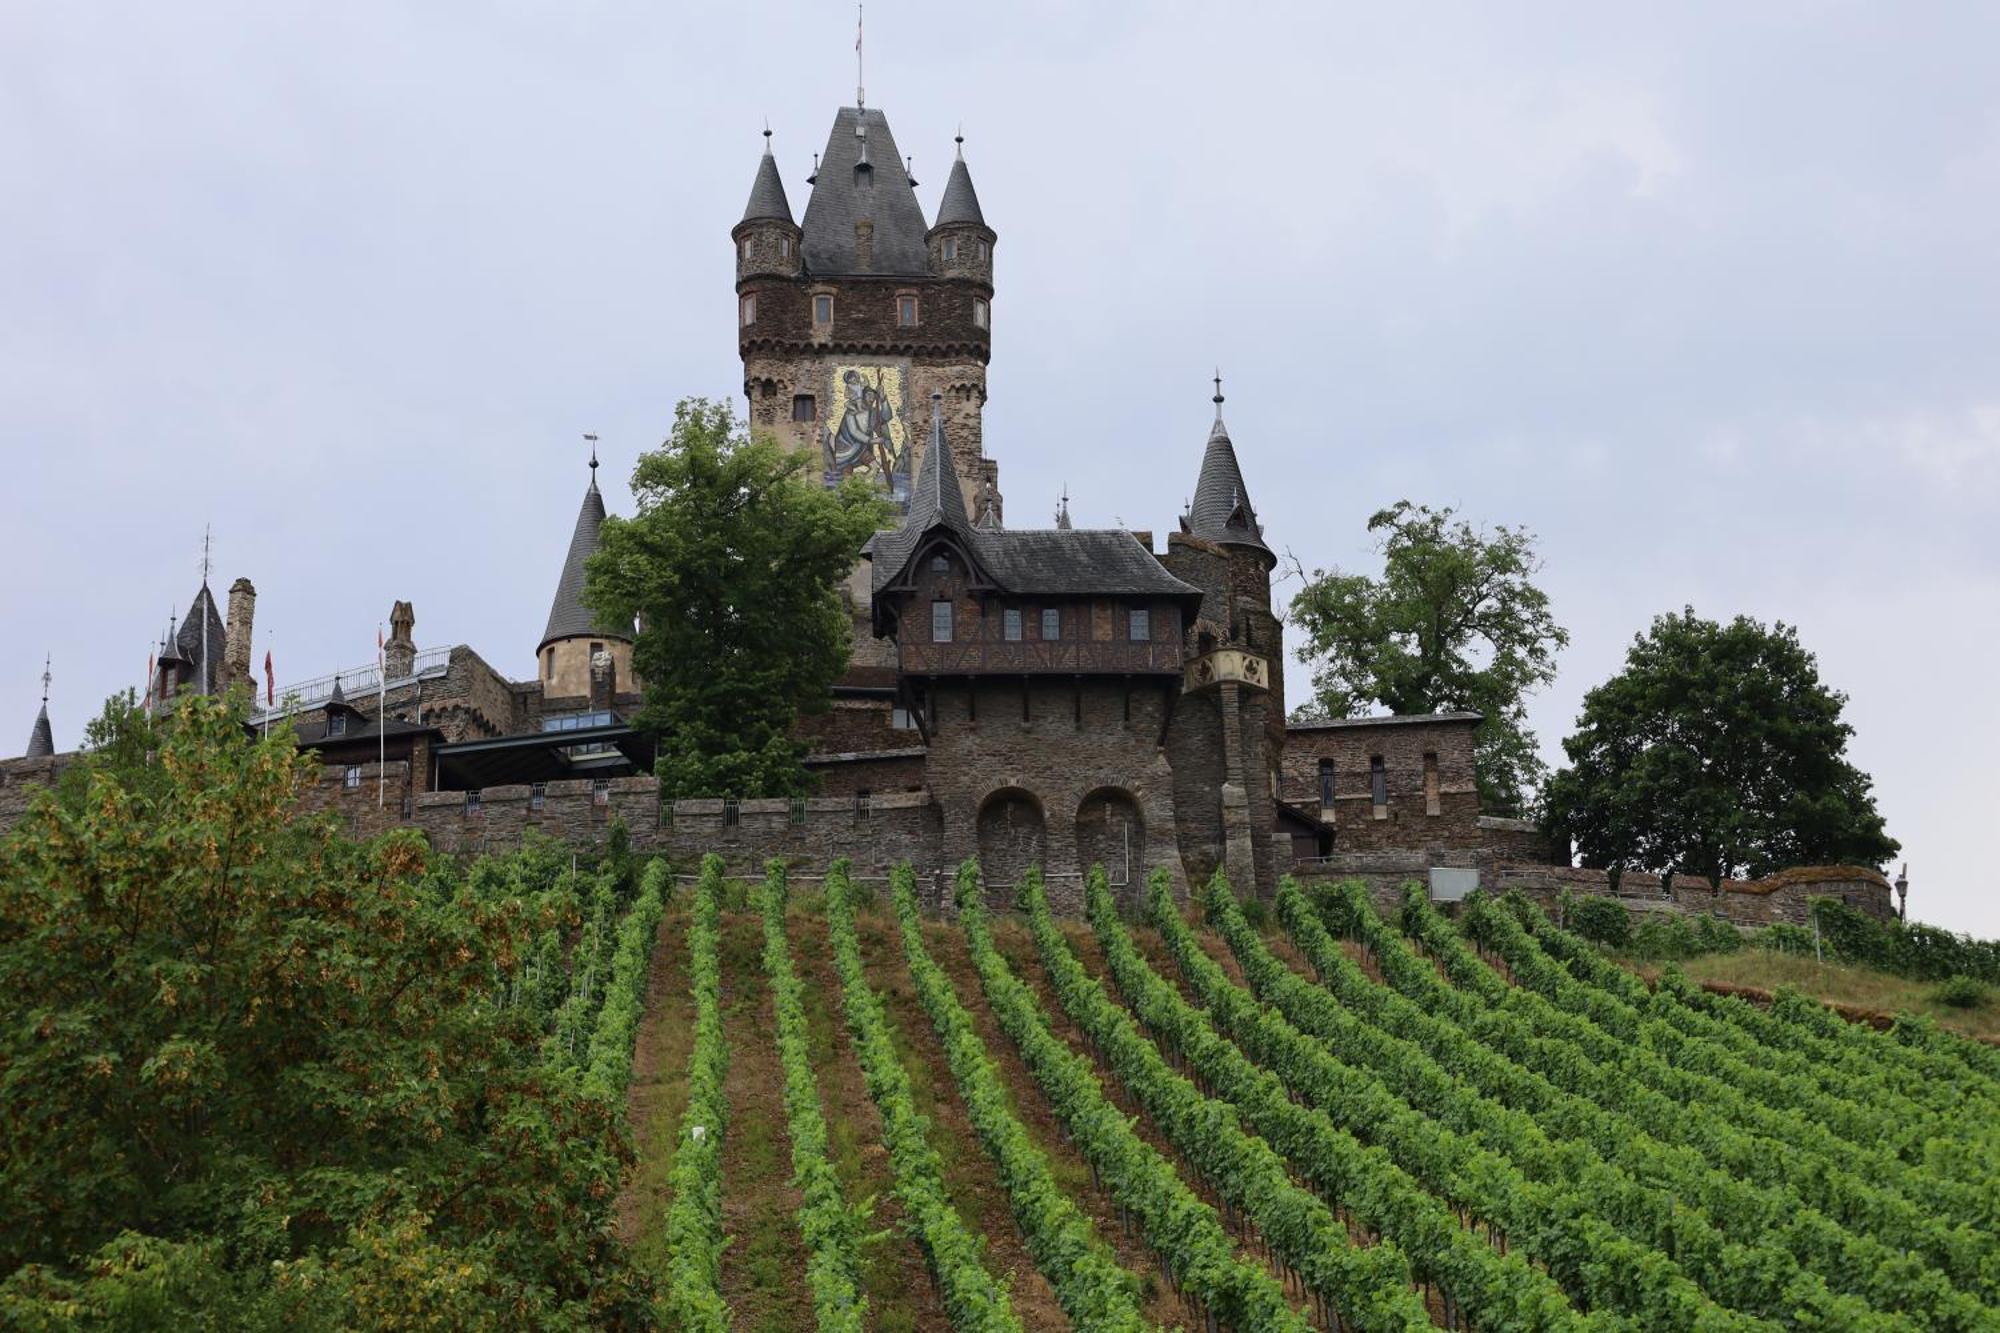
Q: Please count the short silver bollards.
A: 0